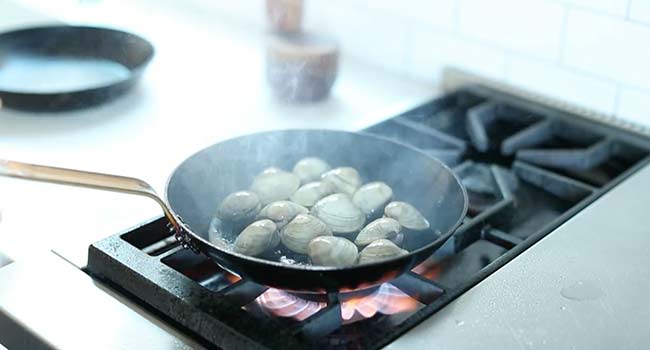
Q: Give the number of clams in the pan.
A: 14